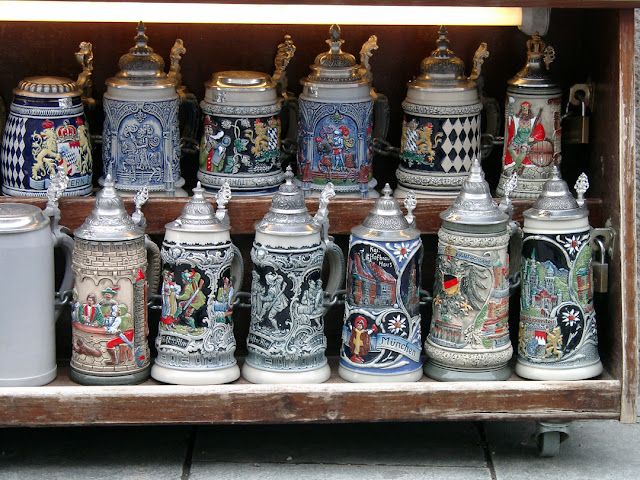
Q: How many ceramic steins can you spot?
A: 13